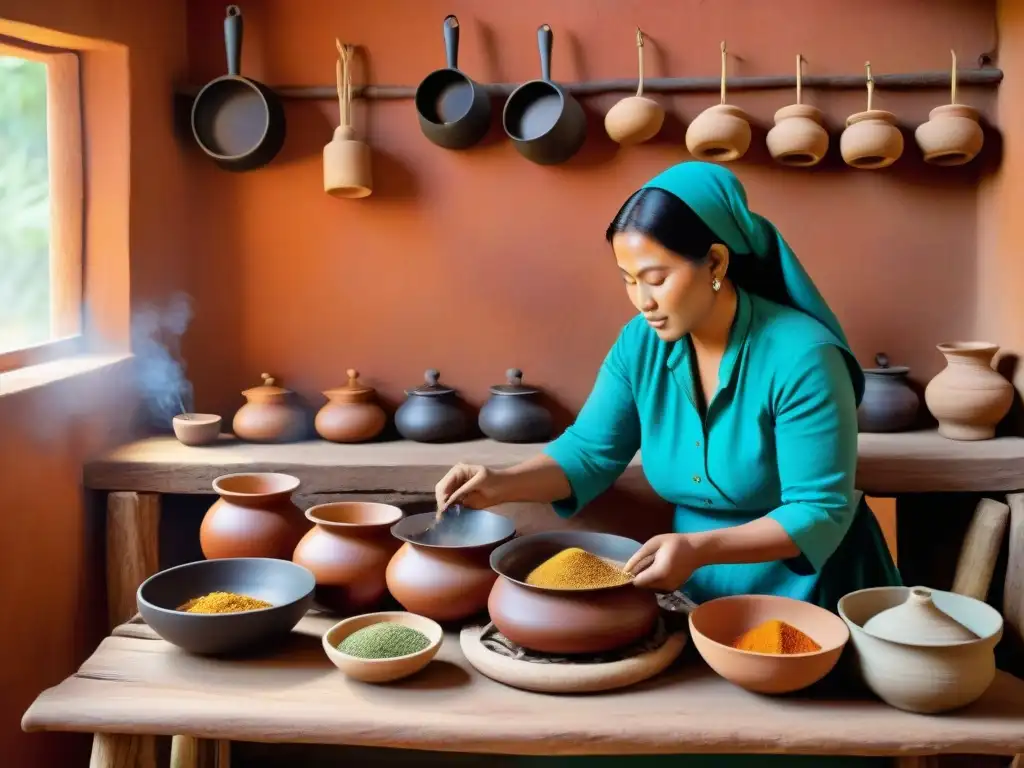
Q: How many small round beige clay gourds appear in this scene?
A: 5